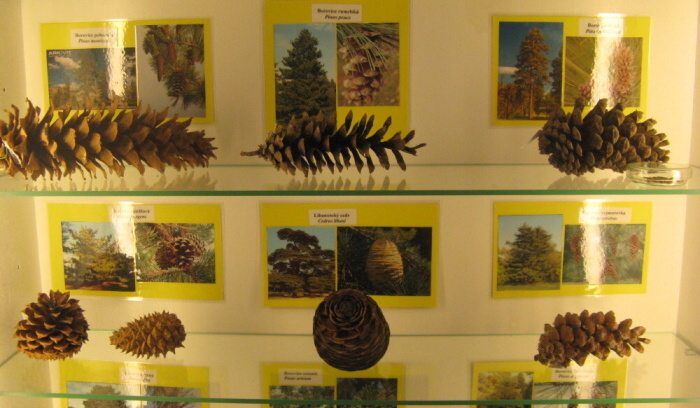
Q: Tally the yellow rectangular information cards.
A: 9